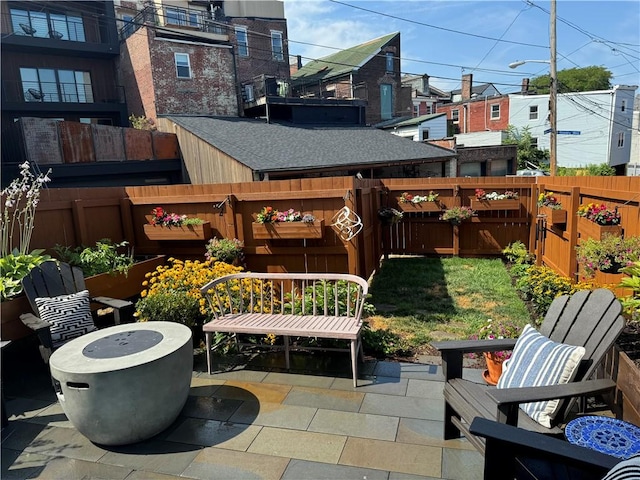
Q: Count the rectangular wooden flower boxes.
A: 6